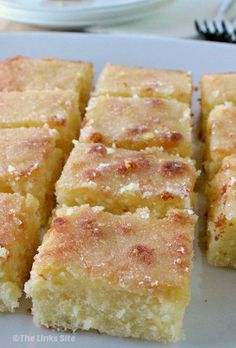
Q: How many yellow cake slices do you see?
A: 11